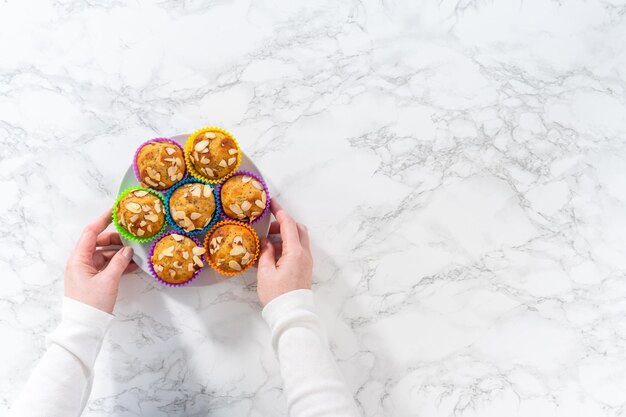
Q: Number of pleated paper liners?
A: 7